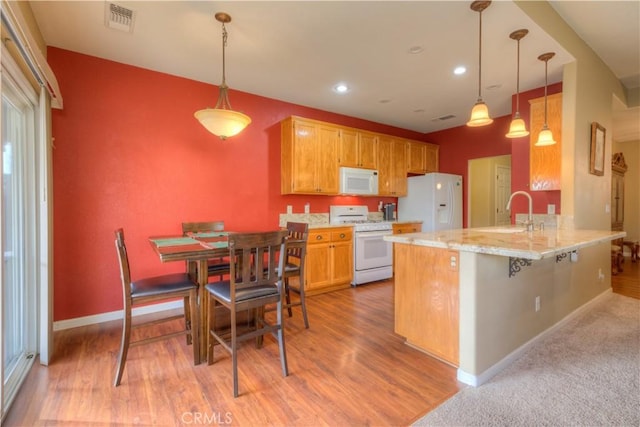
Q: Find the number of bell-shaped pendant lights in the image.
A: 3